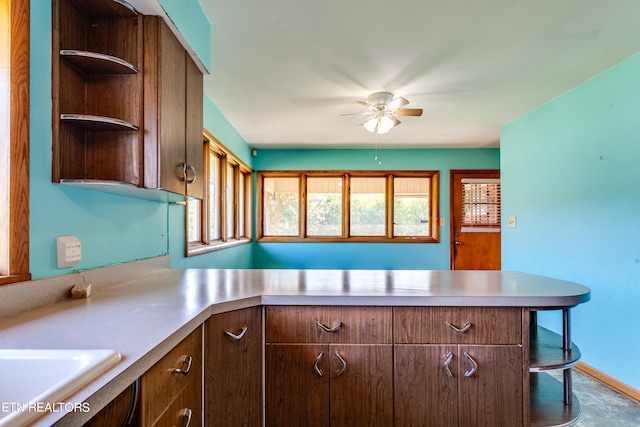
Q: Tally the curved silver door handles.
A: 11